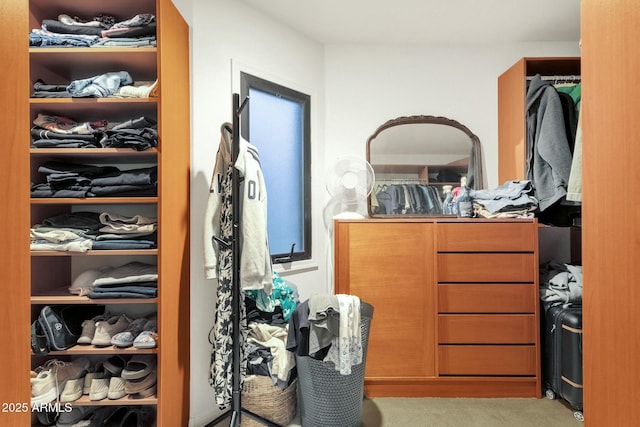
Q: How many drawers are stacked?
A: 5